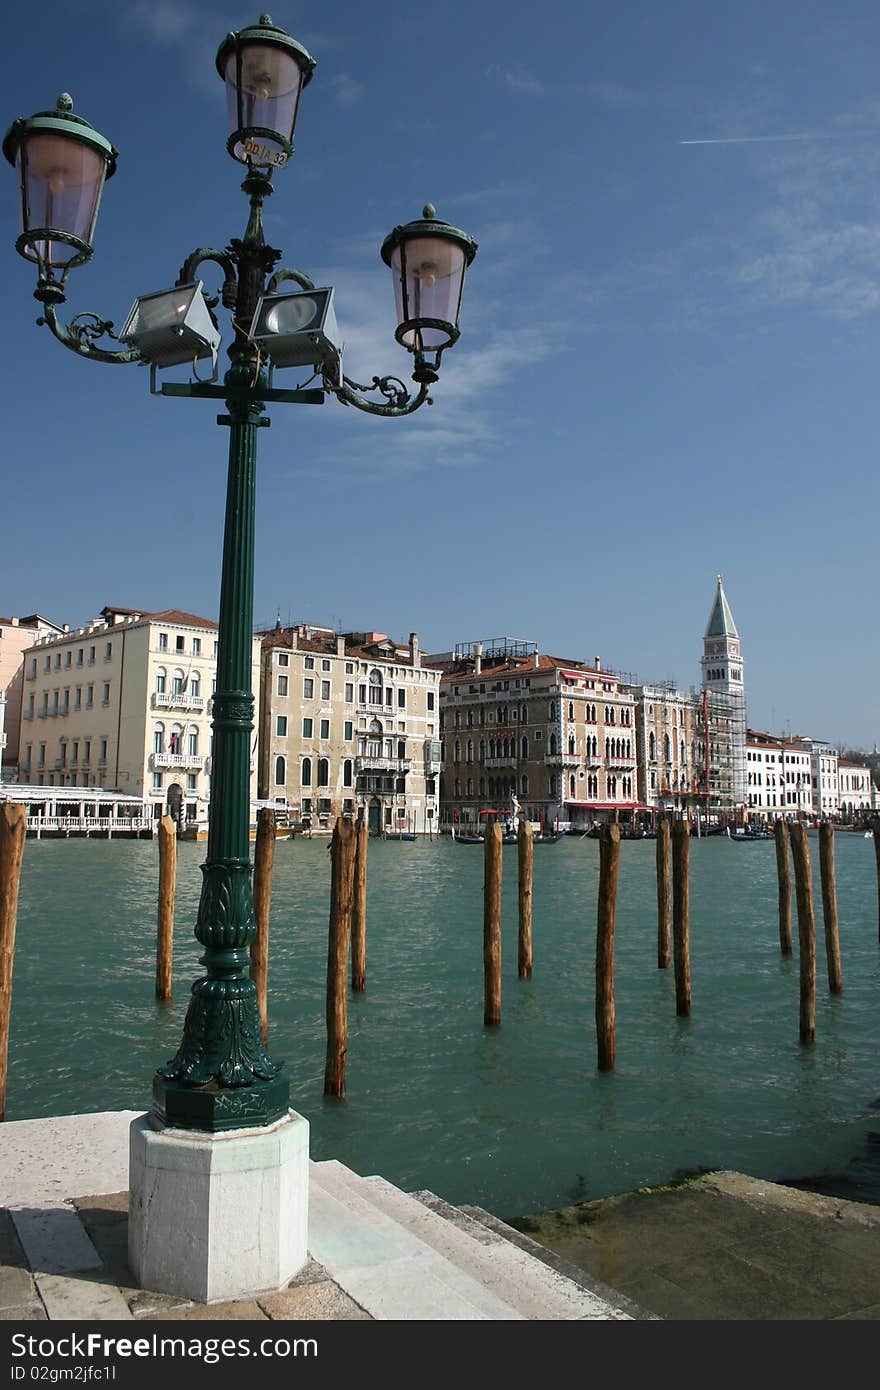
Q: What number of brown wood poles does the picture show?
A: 14